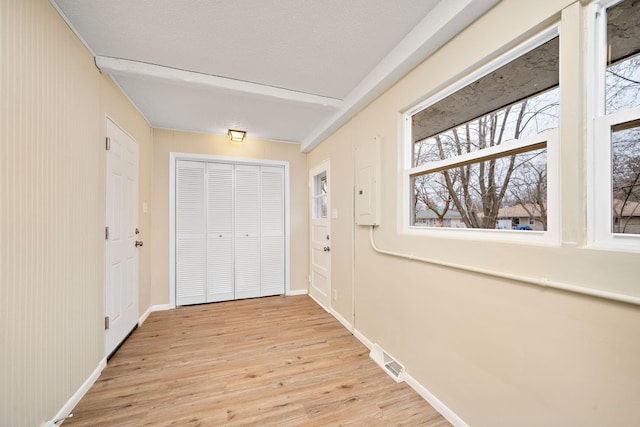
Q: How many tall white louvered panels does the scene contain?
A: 4